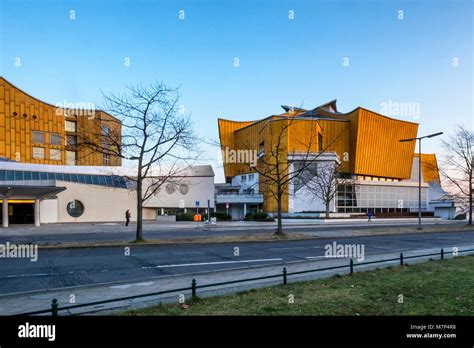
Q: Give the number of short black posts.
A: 6